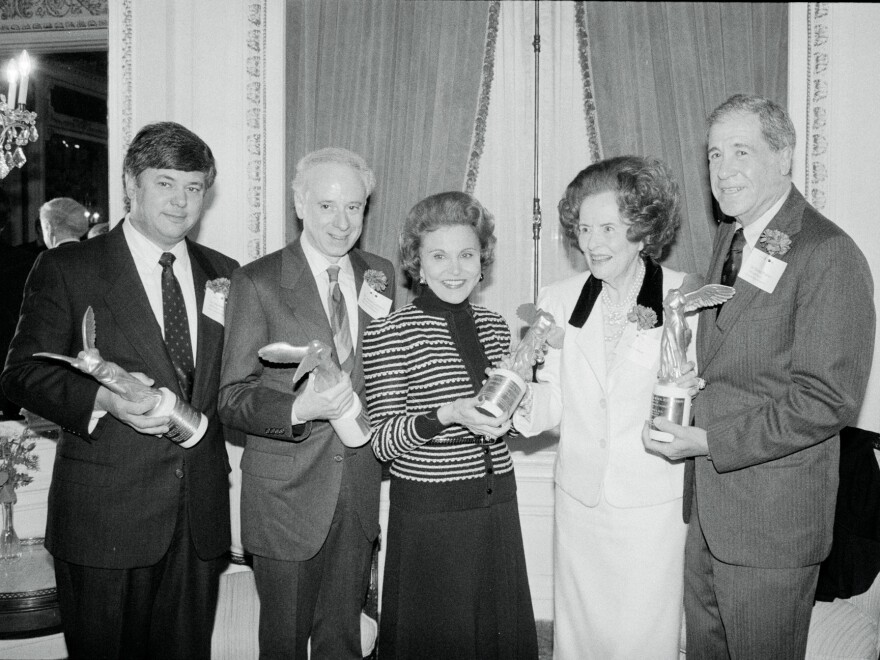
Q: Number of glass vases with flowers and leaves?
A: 1